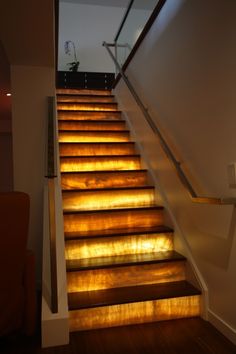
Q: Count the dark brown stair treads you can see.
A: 13